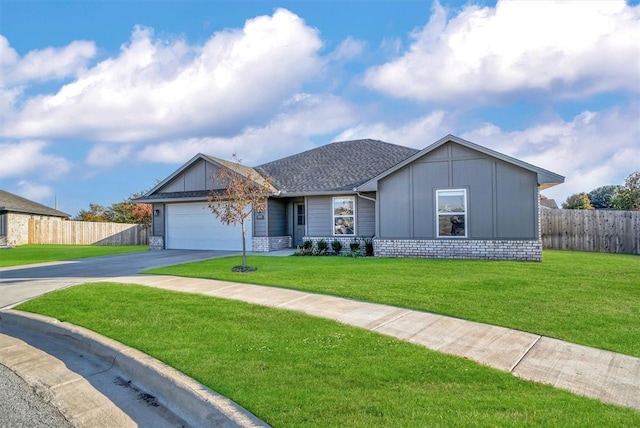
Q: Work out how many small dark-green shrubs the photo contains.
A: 5